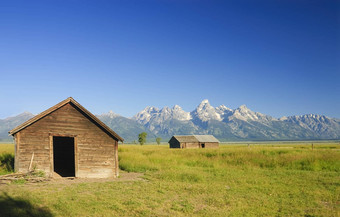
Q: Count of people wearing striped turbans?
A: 0